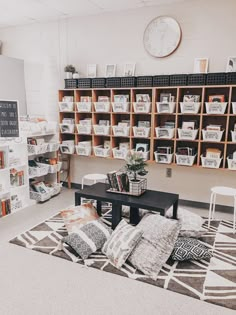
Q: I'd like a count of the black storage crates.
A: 11